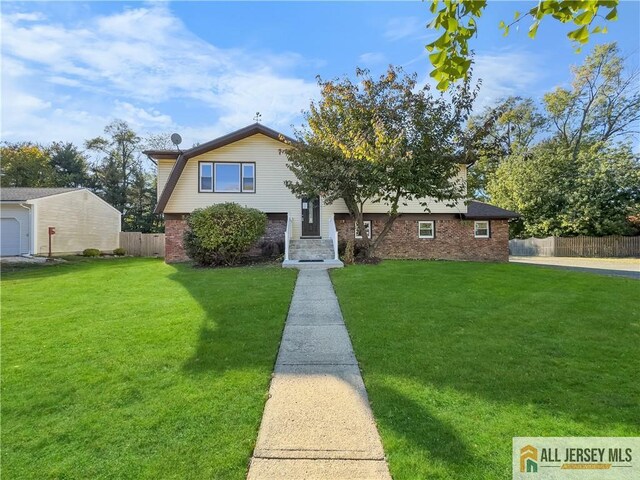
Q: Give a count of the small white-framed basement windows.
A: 3